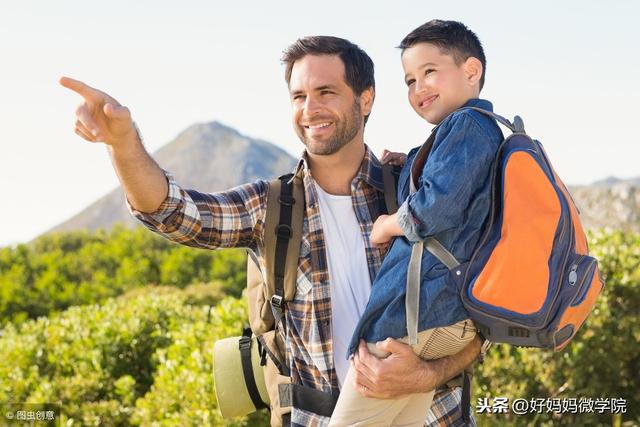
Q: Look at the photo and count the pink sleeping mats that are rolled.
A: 0